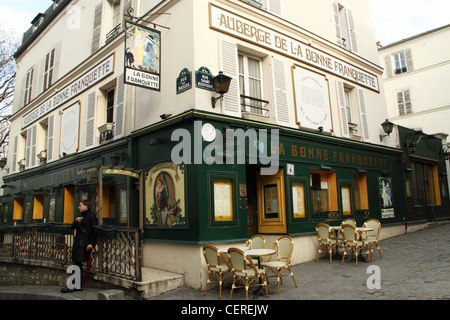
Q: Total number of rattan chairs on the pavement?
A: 8